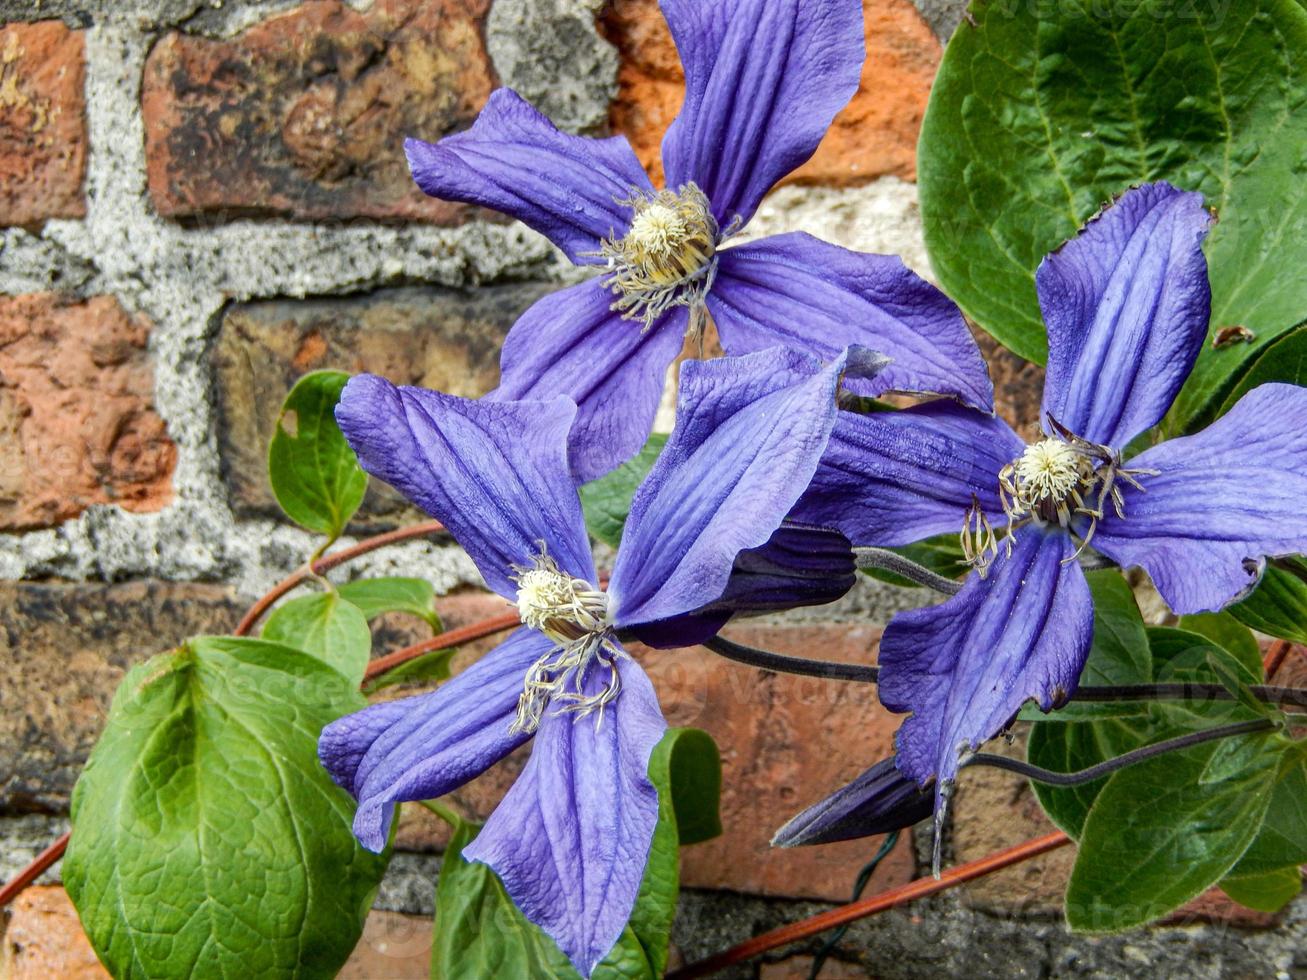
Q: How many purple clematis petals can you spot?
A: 12